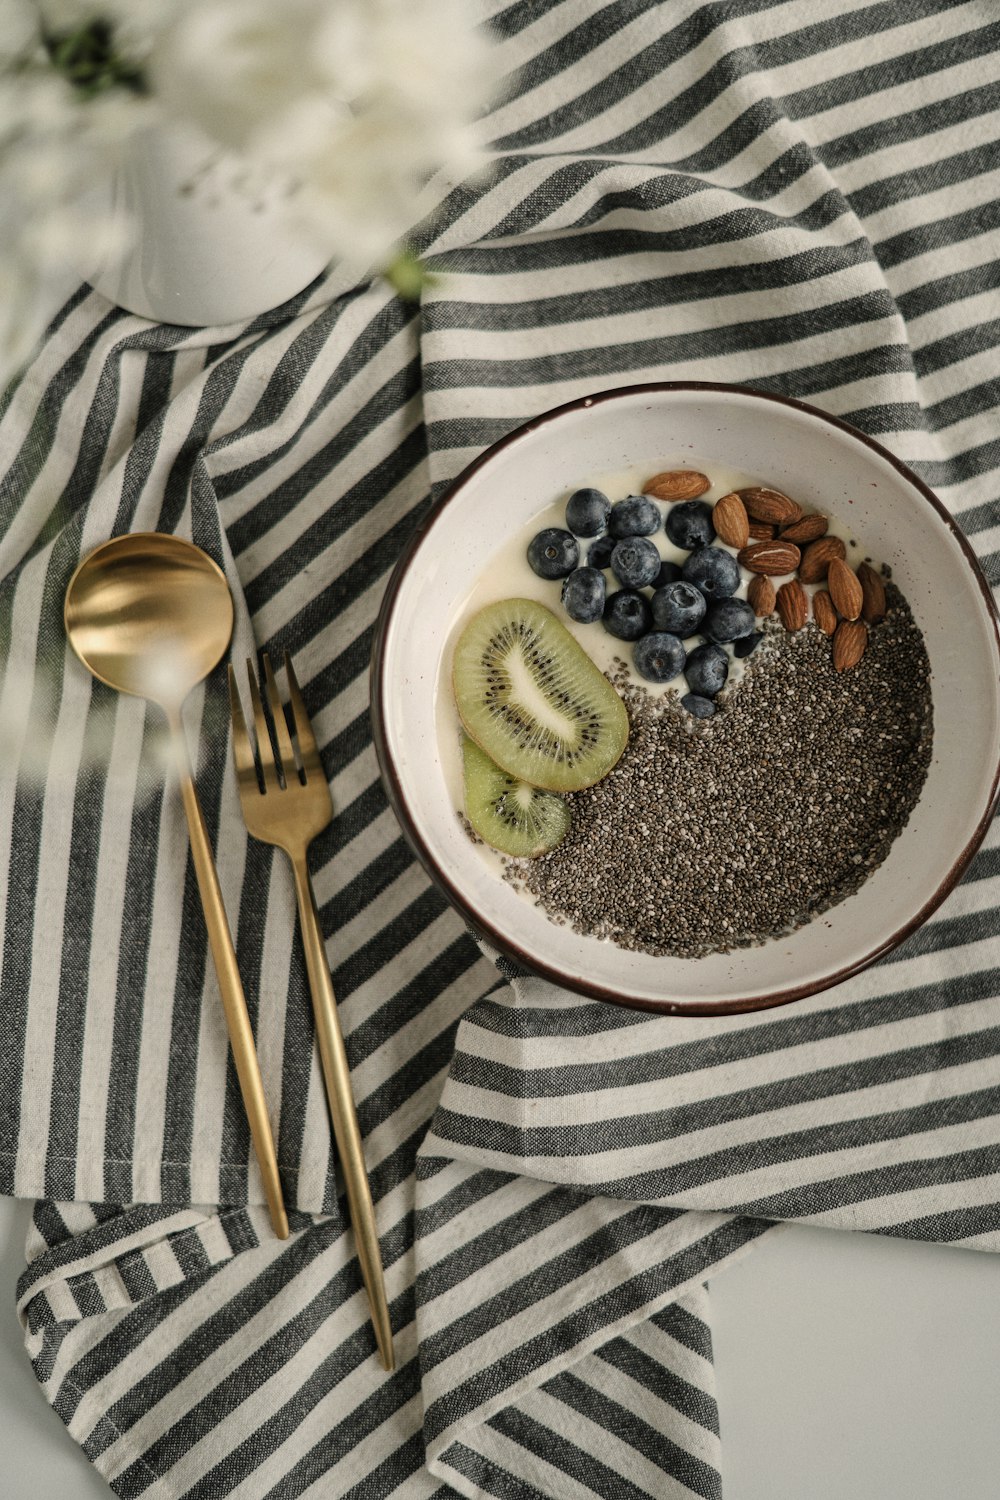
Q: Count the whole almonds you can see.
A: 13